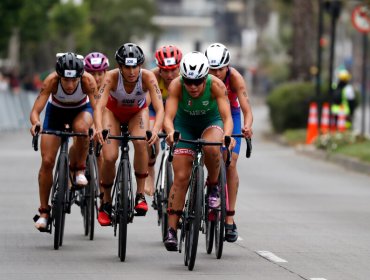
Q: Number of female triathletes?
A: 6